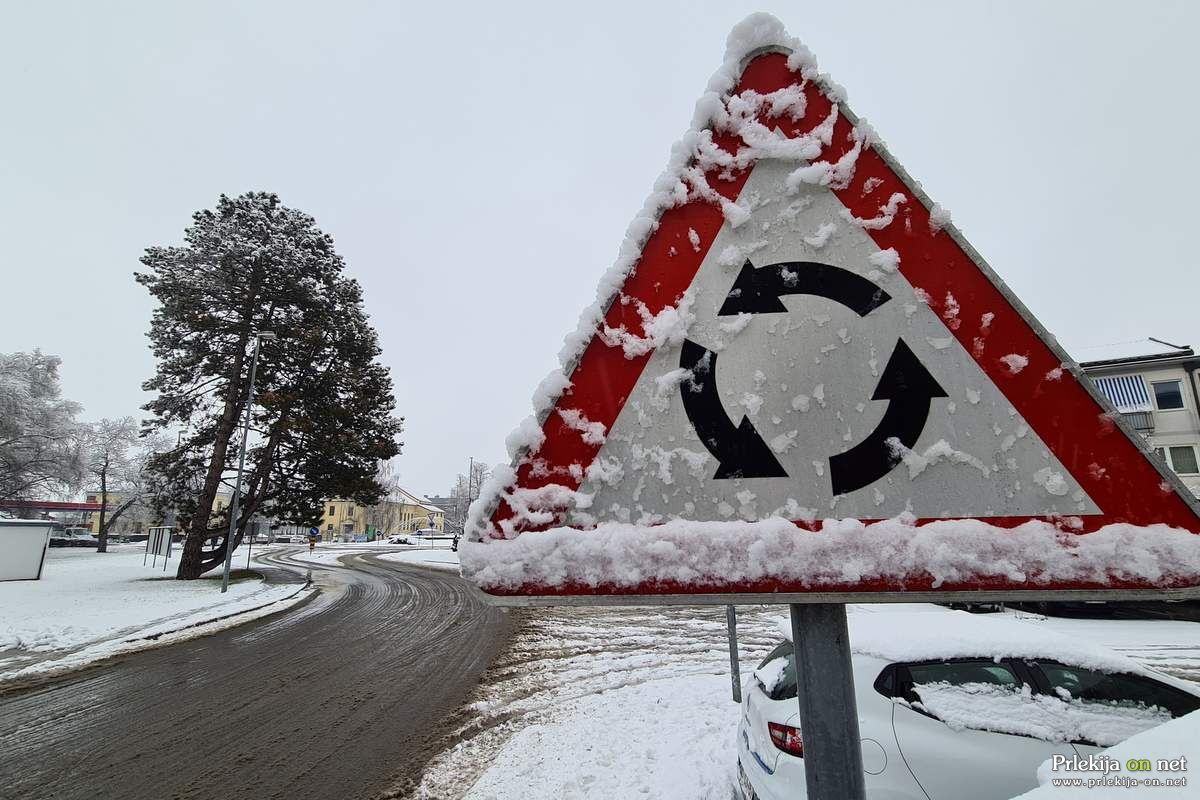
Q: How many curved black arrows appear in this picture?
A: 3